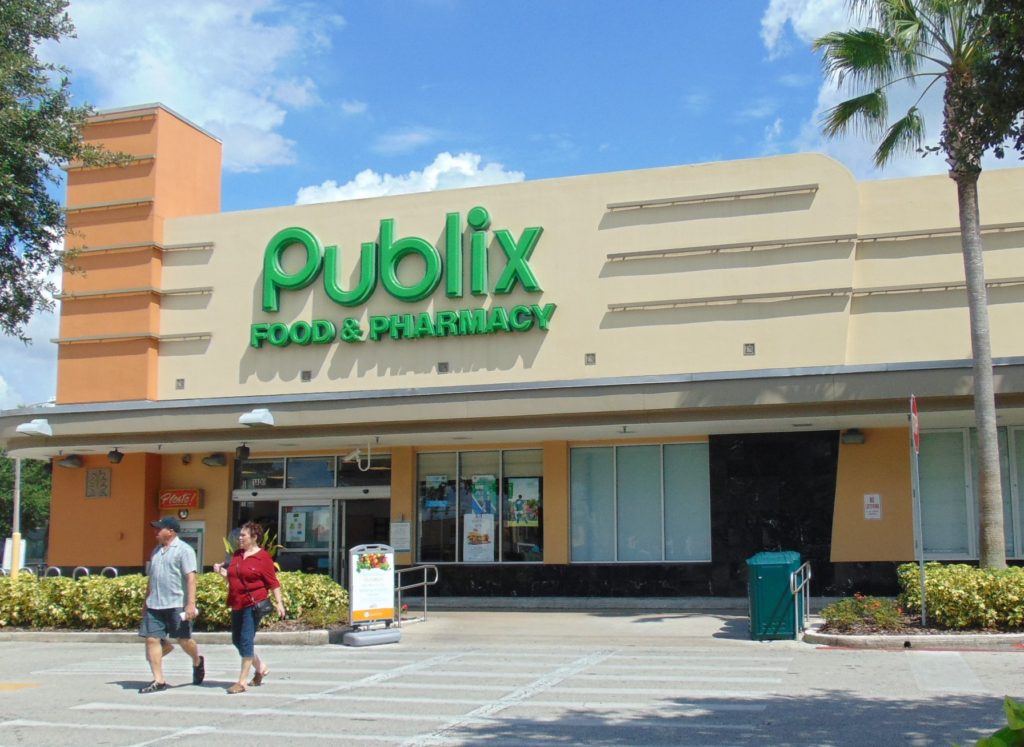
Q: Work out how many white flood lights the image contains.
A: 2